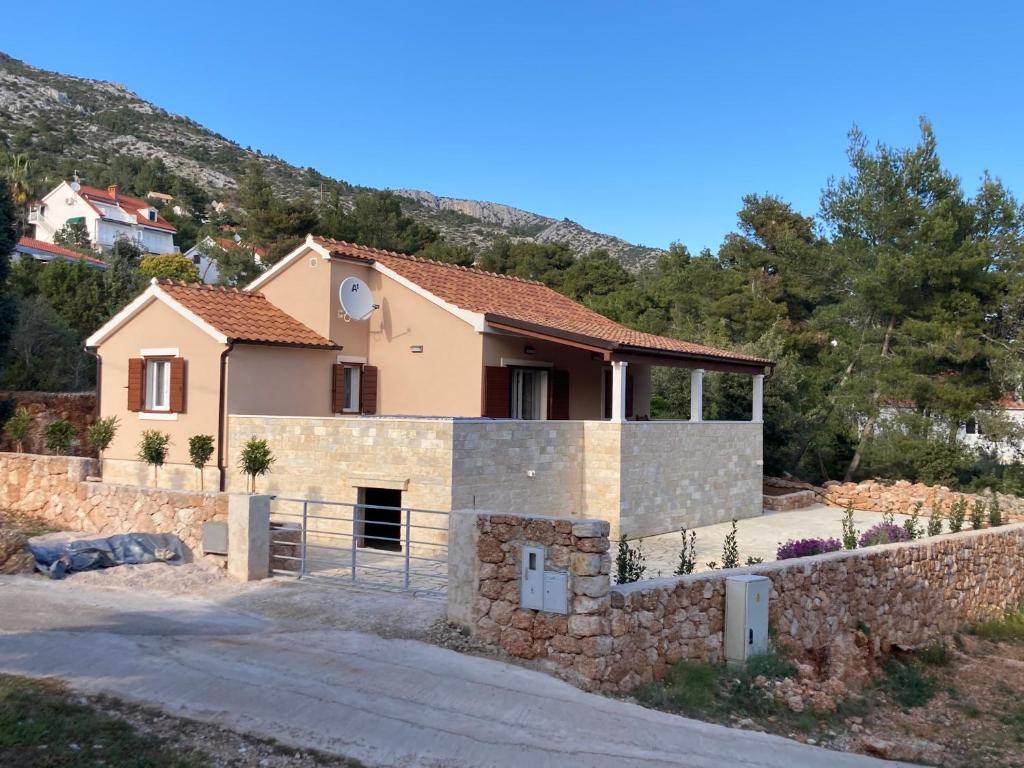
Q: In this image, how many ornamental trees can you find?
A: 6